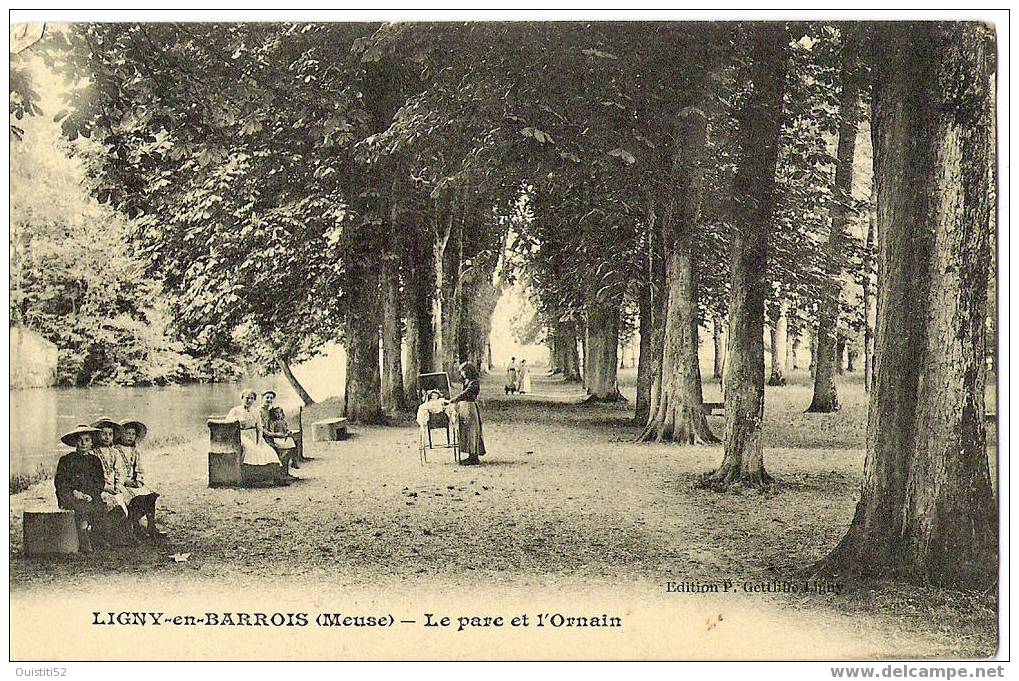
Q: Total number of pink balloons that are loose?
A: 0